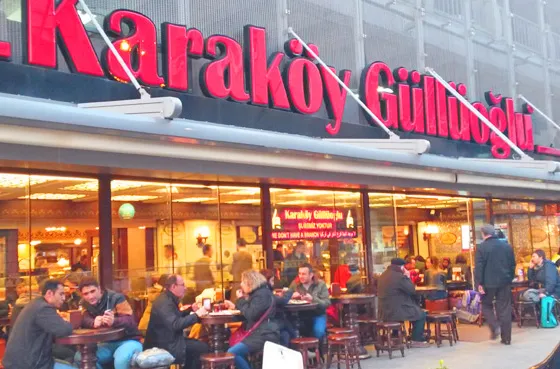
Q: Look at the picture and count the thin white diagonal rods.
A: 4